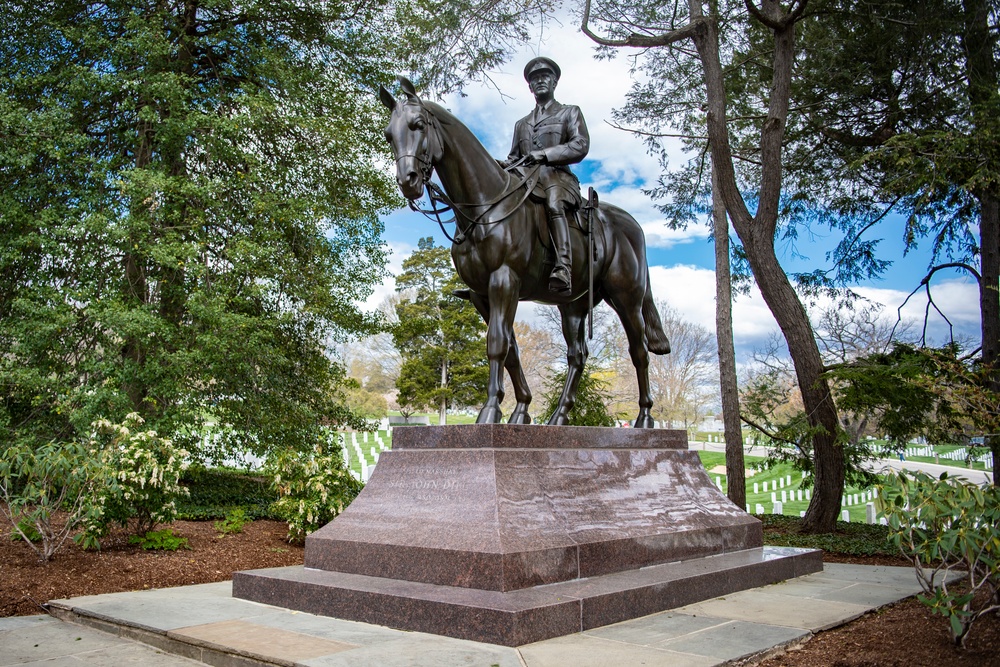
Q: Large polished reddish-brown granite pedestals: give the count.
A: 1